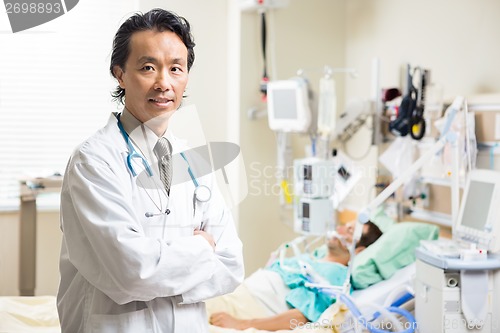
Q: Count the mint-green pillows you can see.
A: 1